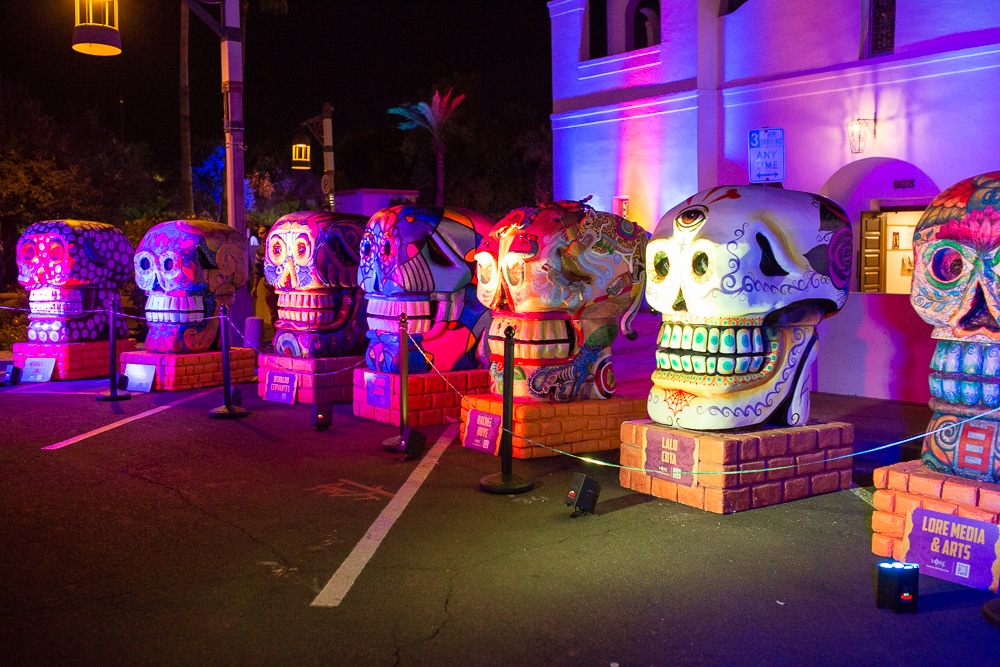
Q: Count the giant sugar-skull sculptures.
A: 7